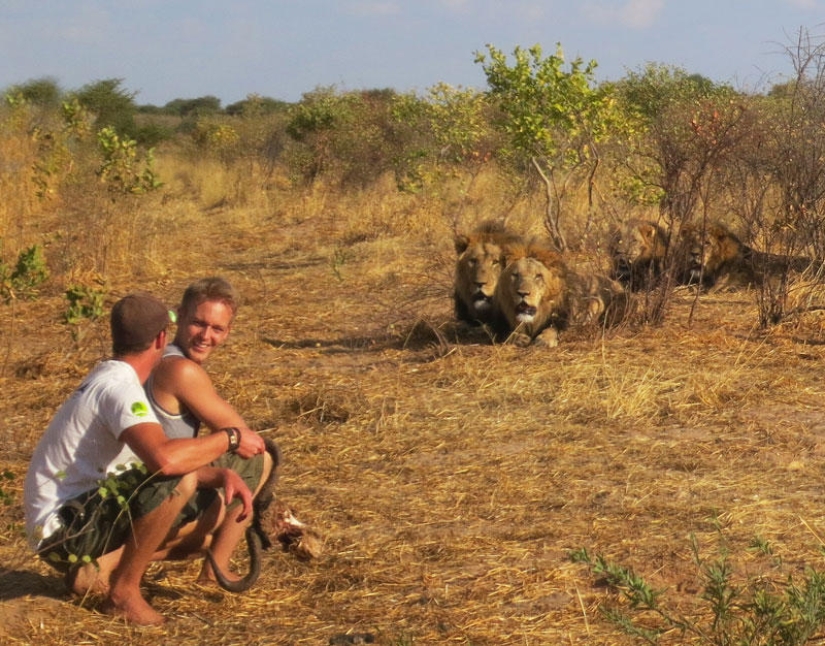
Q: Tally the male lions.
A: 4